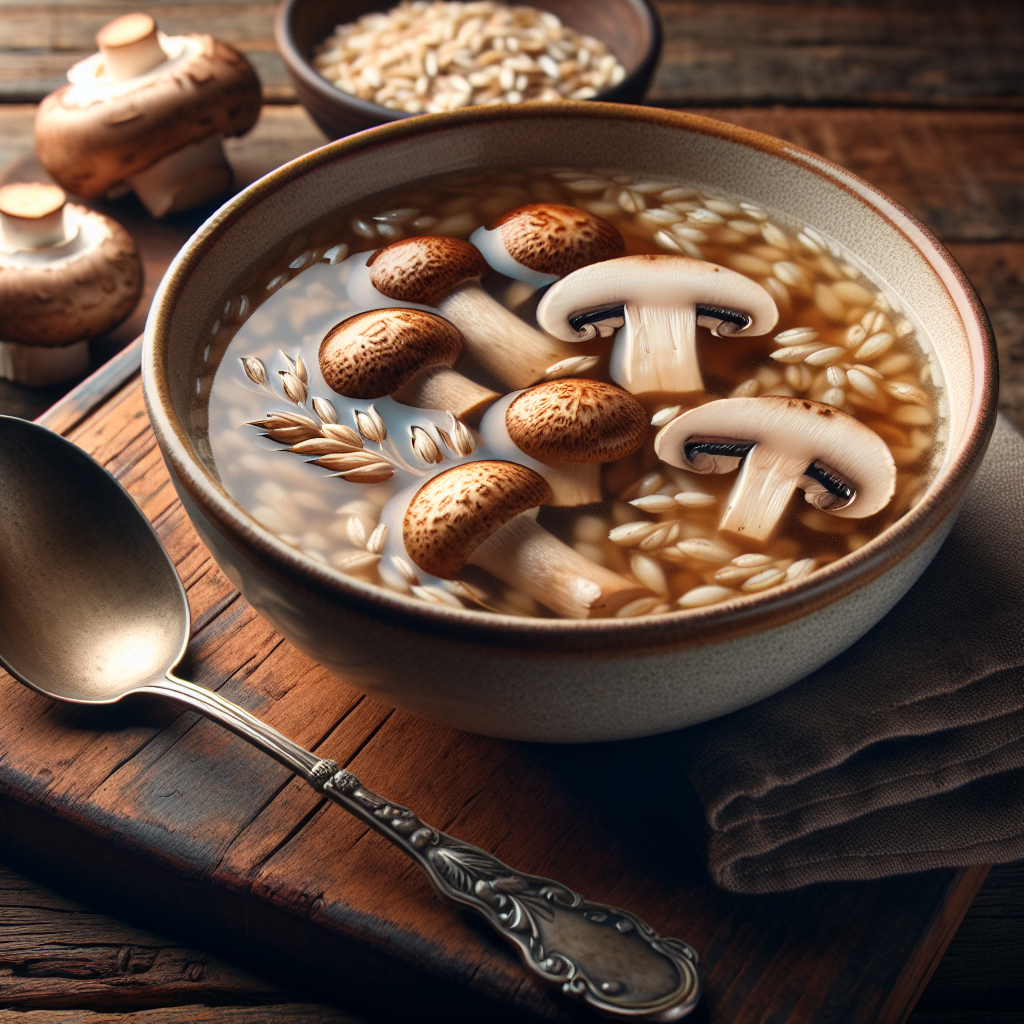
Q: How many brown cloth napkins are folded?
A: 1